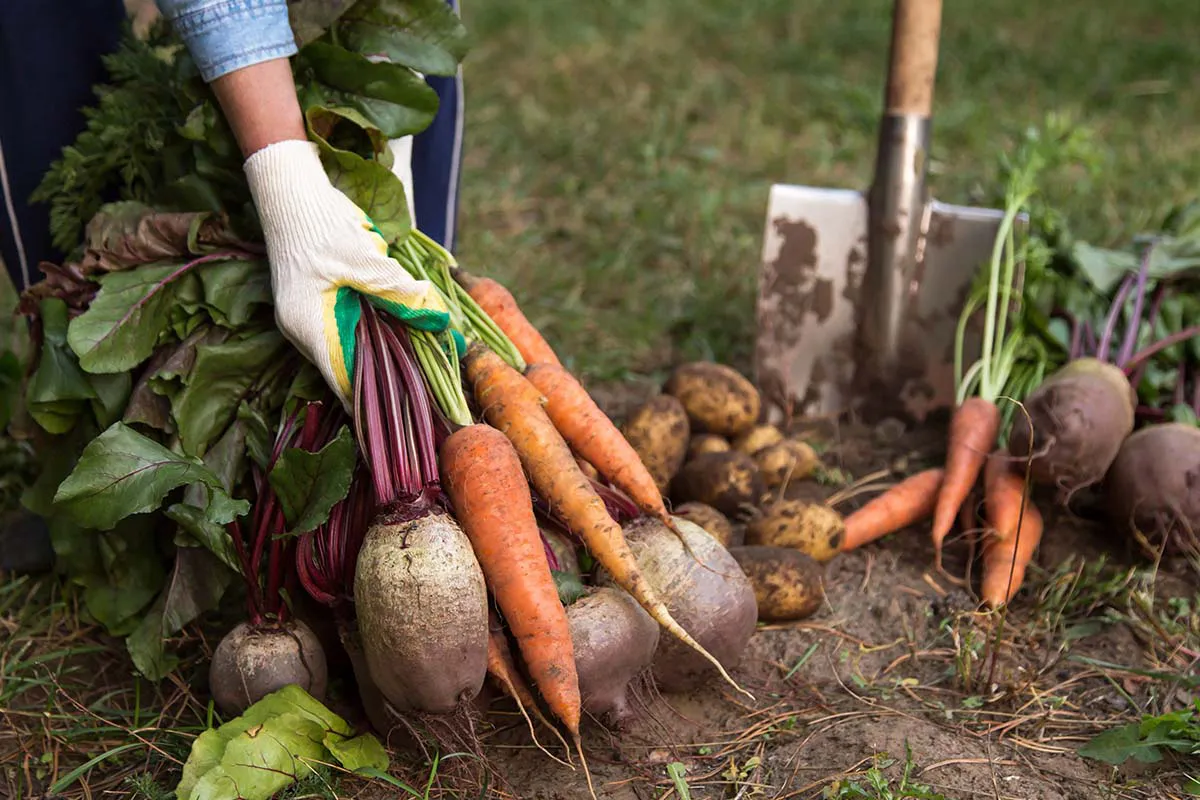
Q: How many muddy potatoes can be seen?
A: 9